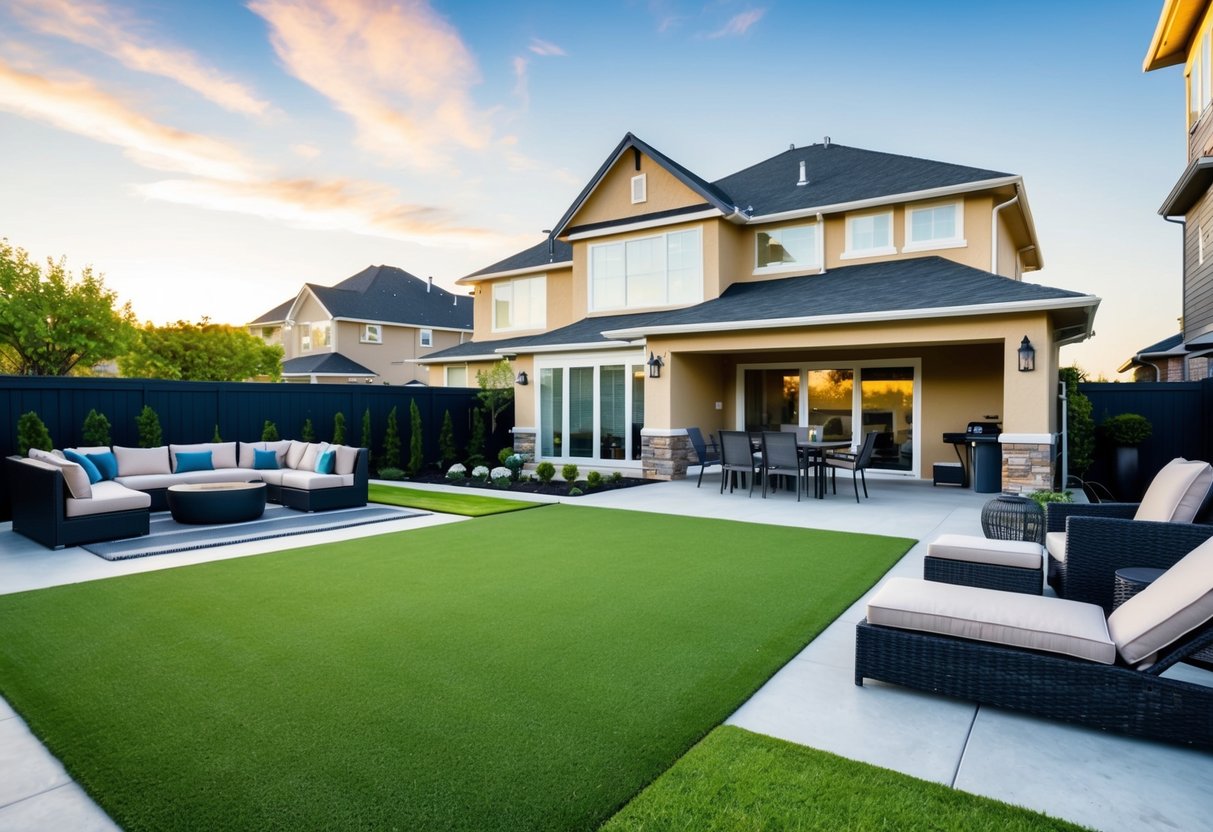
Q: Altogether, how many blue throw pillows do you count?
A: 5